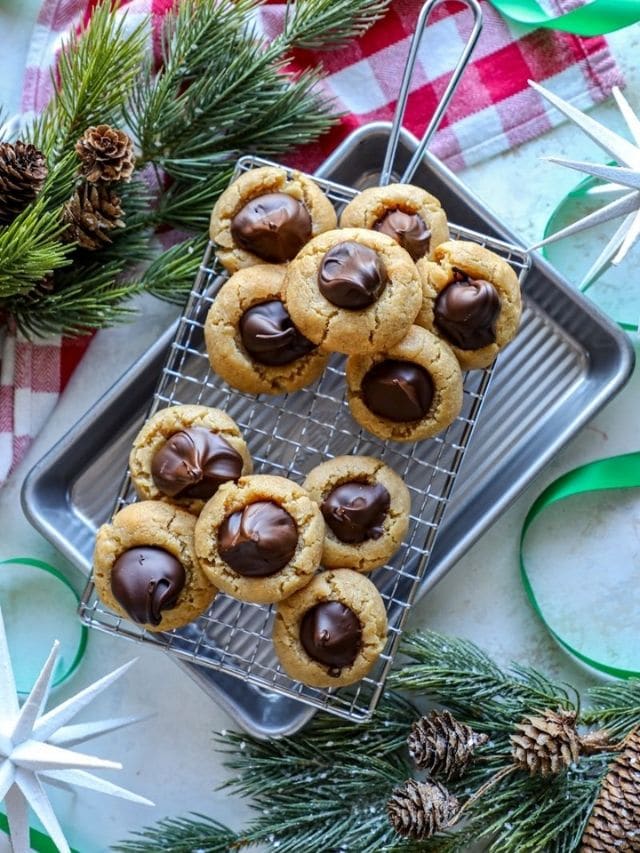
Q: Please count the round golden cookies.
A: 11